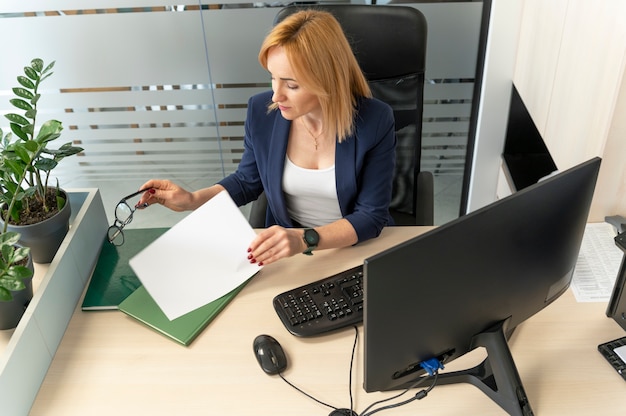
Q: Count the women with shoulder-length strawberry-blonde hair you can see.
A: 1